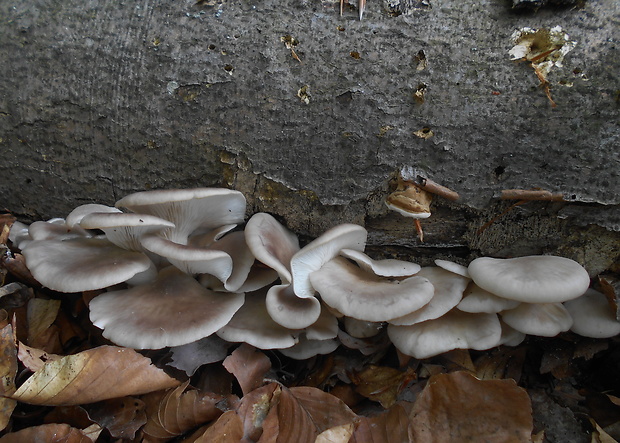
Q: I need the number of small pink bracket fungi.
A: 0